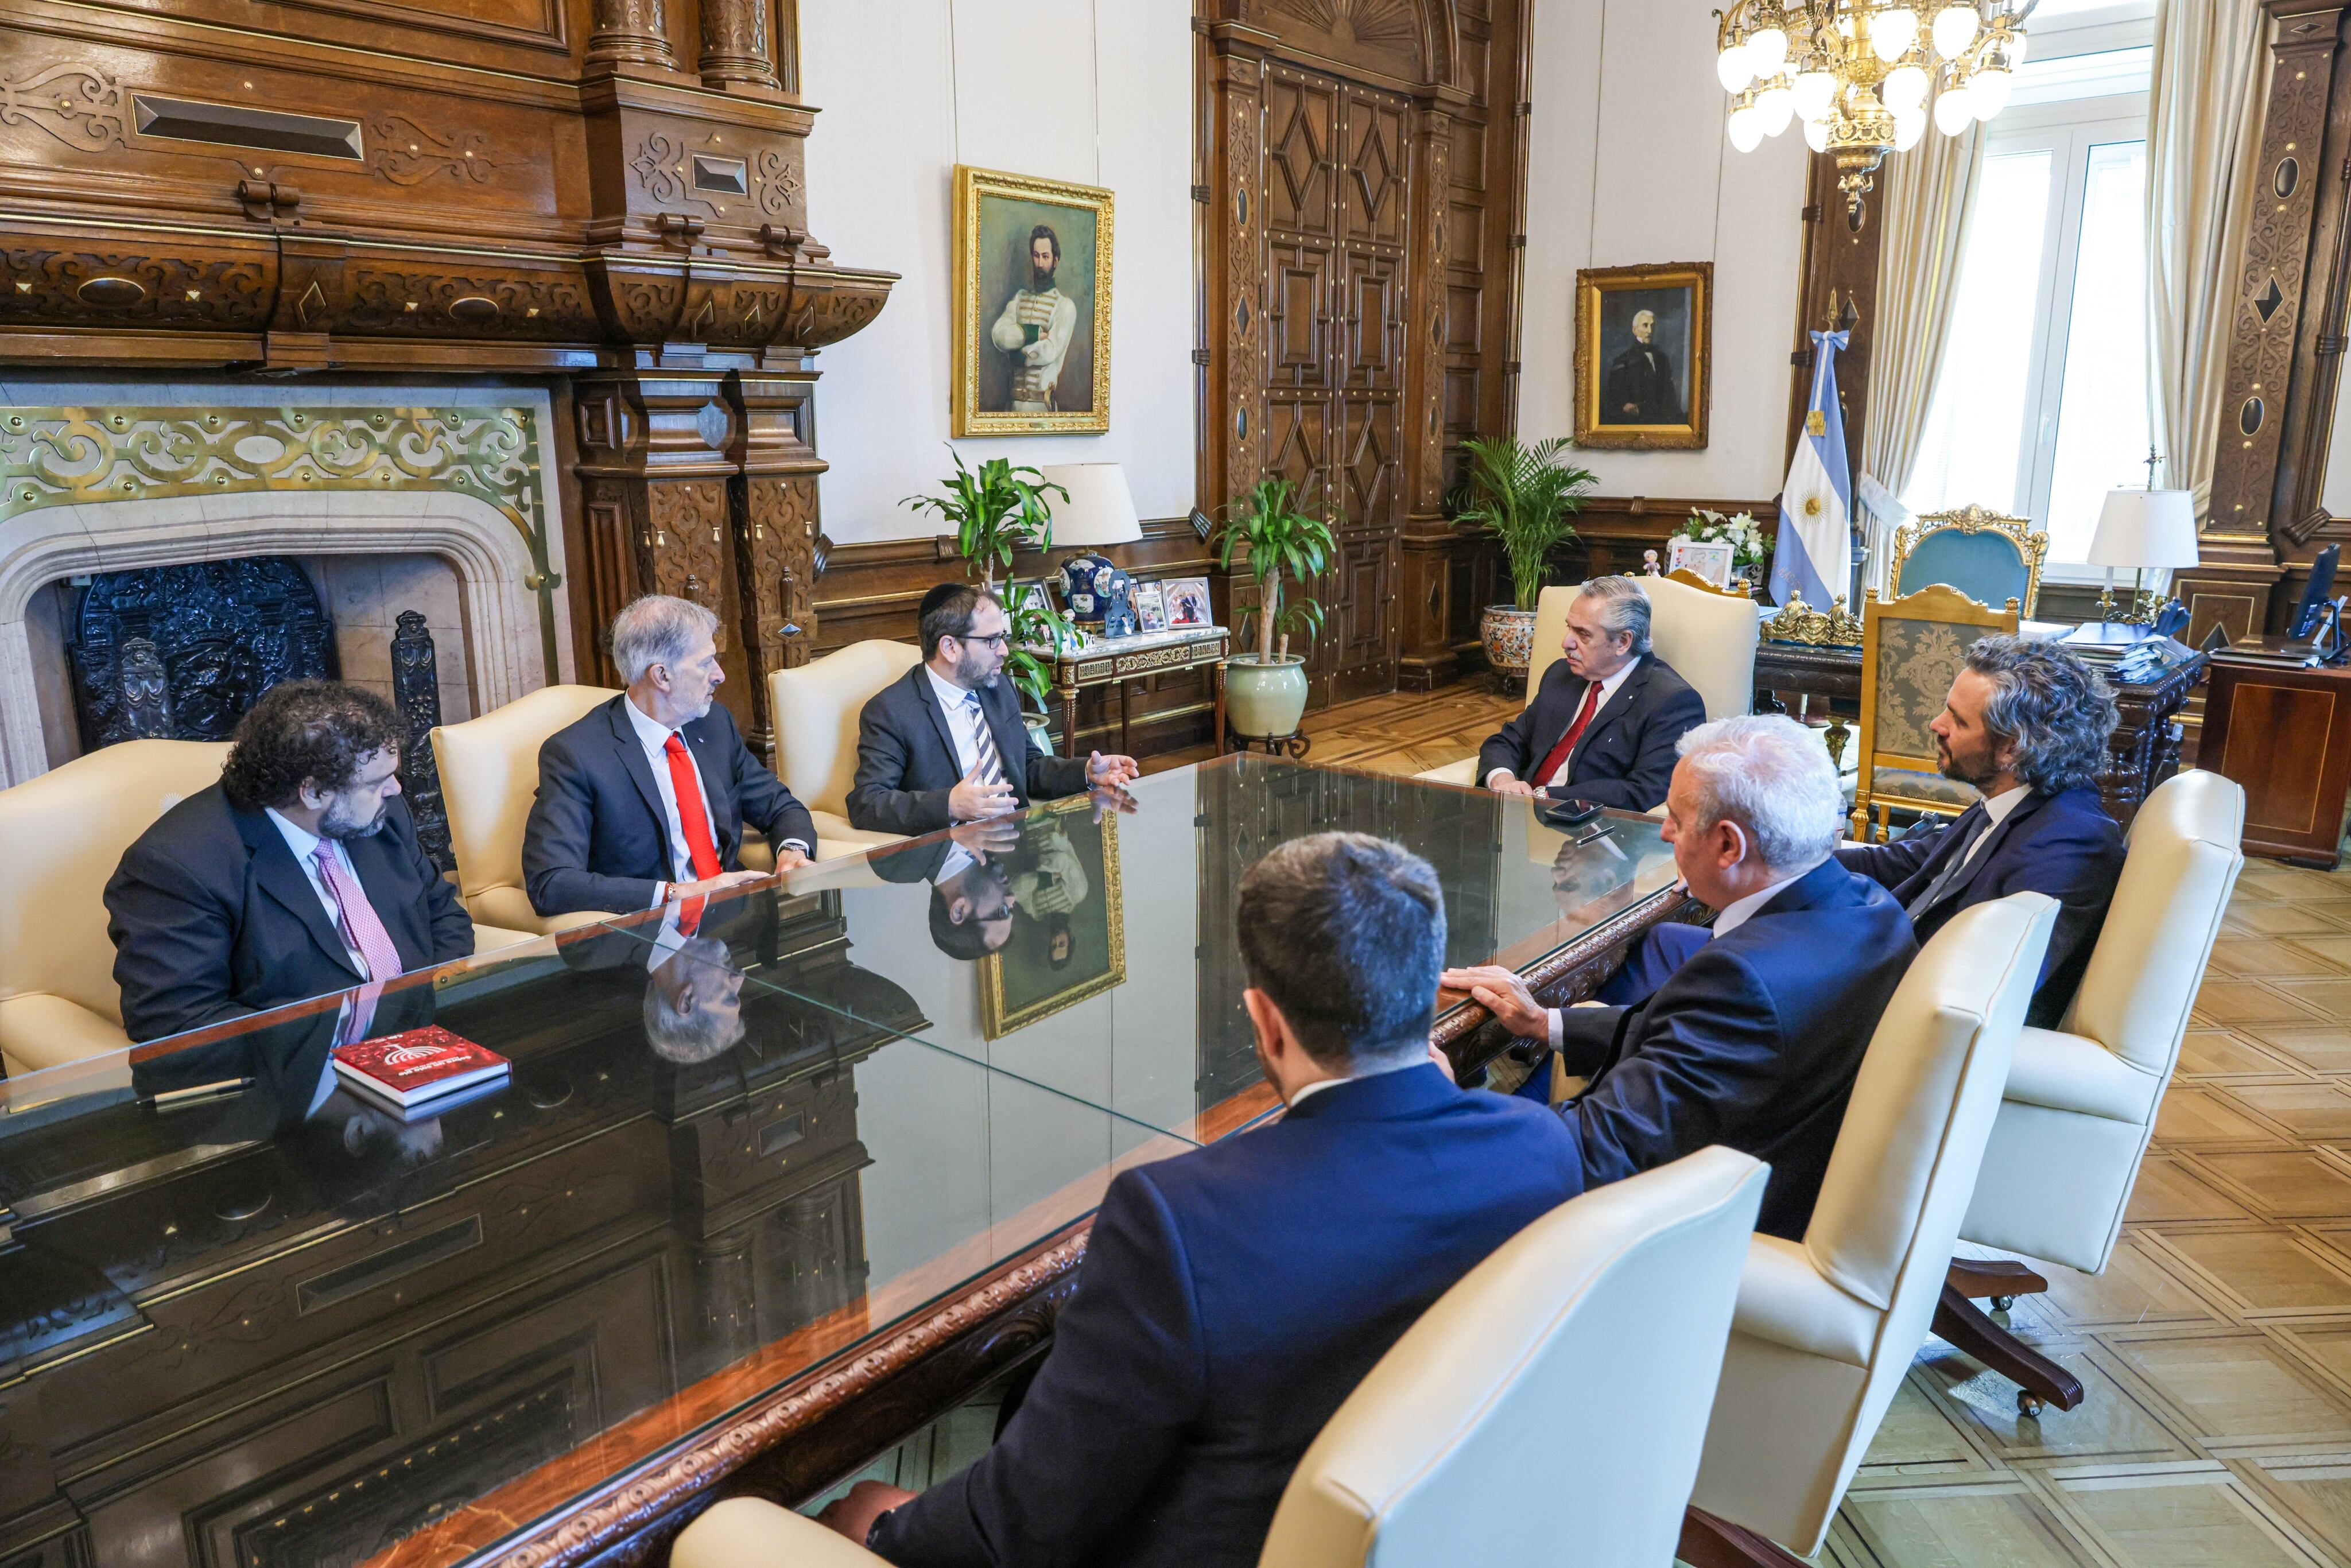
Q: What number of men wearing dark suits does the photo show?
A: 7